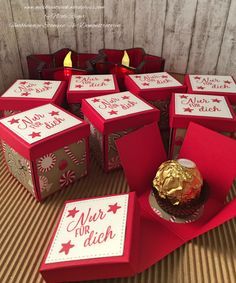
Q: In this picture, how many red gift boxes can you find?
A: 8